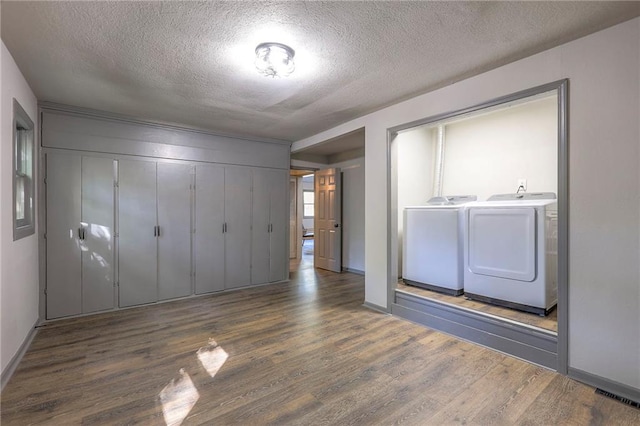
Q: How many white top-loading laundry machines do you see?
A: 1